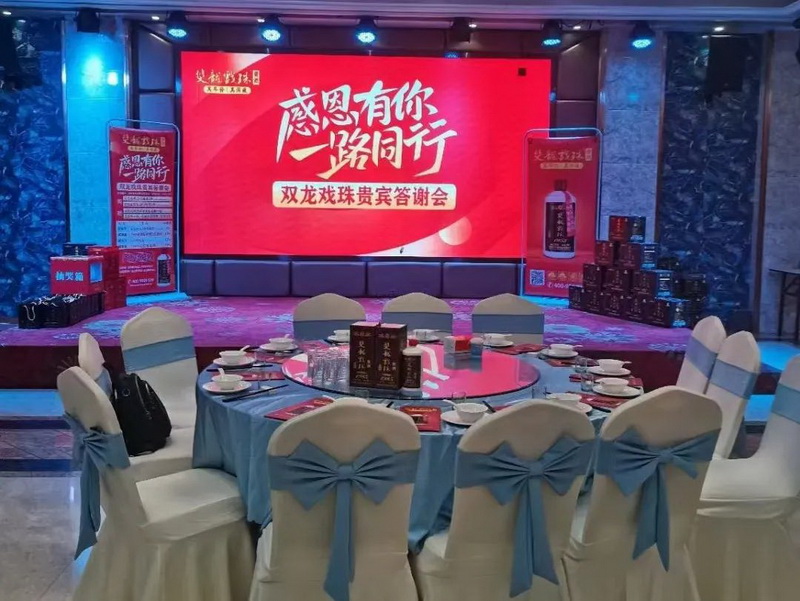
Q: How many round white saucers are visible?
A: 11